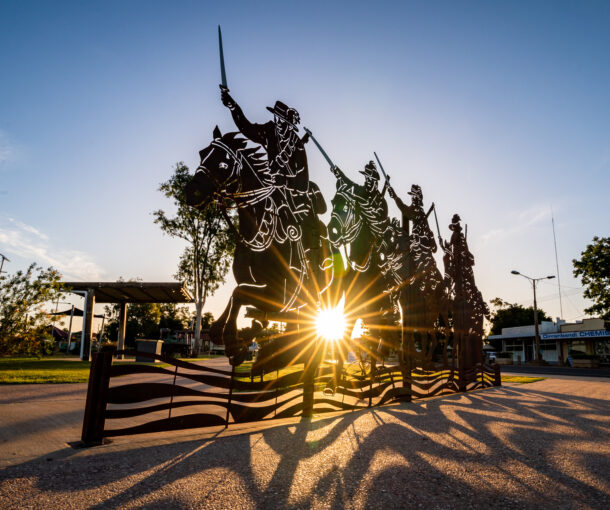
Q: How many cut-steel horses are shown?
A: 4